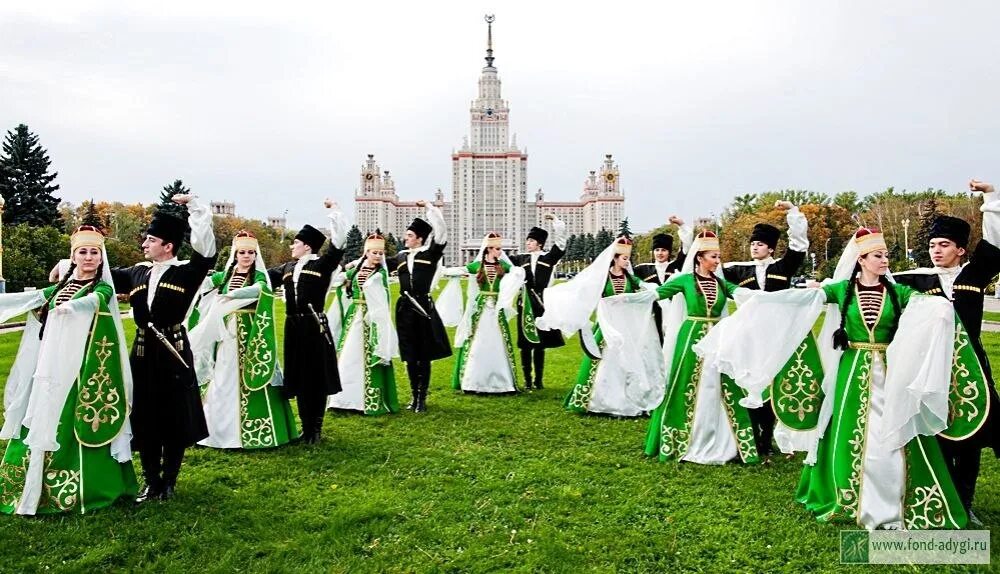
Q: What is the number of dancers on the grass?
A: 14